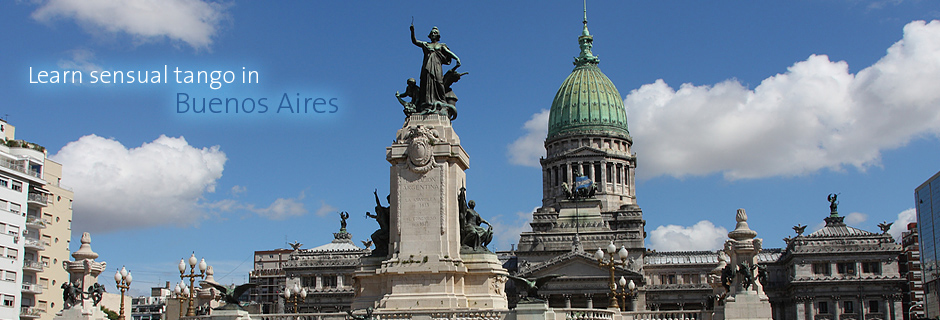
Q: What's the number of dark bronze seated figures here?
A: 2